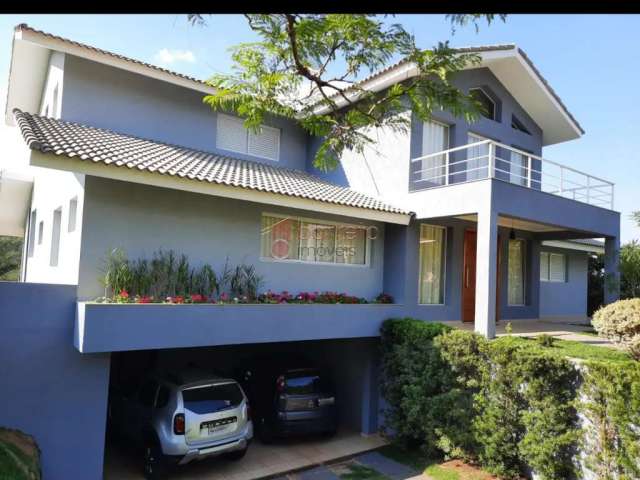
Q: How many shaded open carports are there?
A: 1